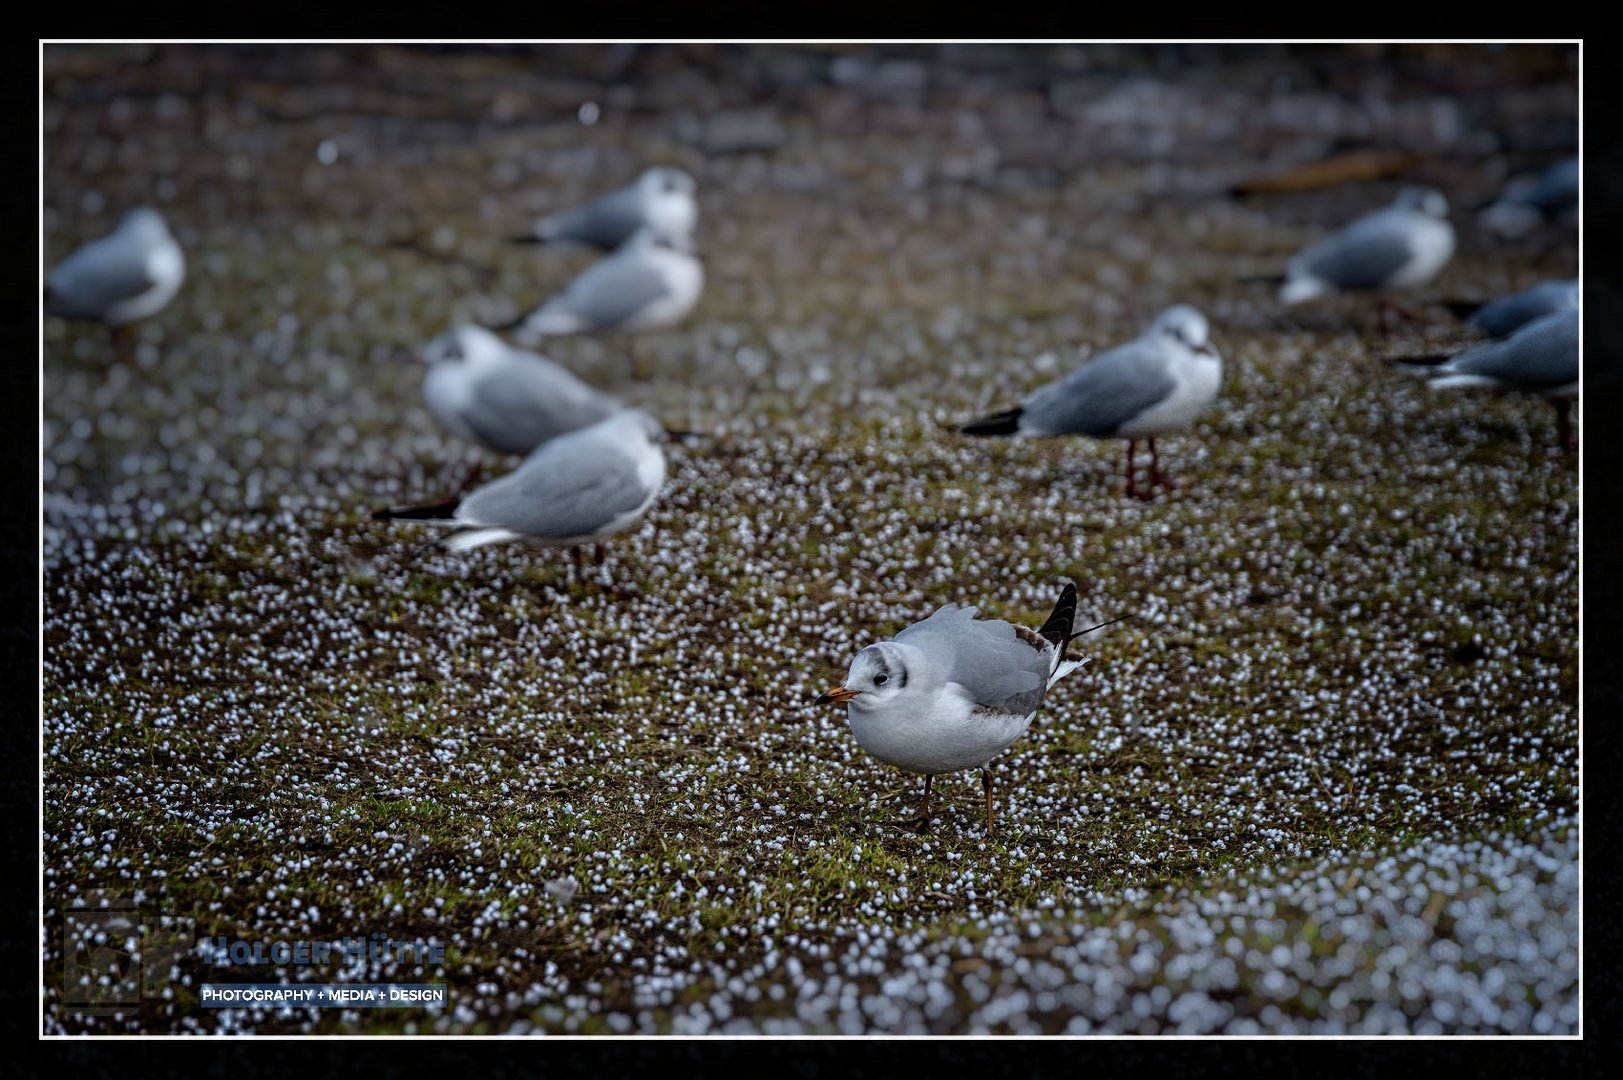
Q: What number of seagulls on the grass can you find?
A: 11